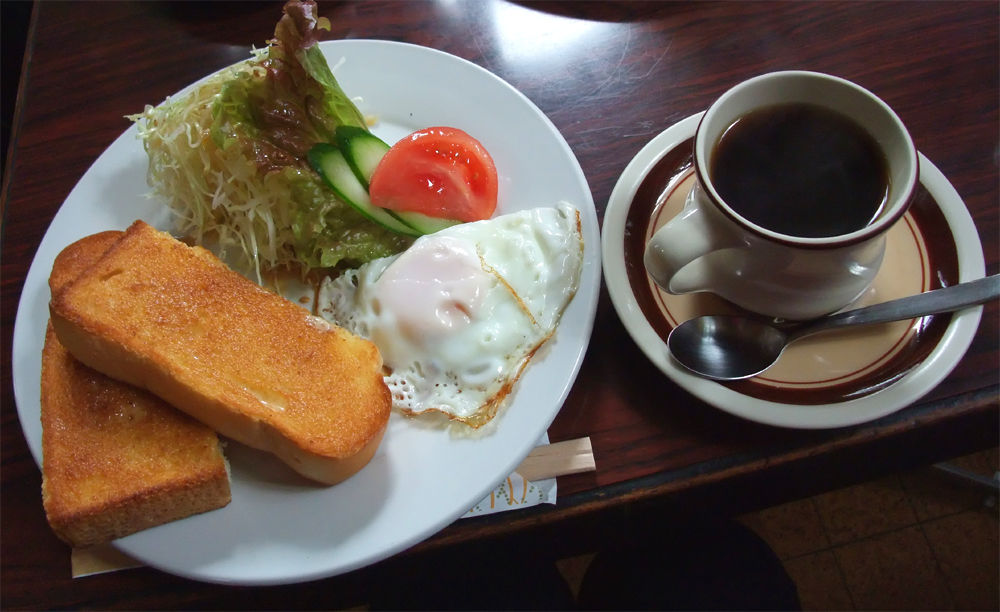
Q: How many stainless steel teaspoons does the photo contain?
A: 1